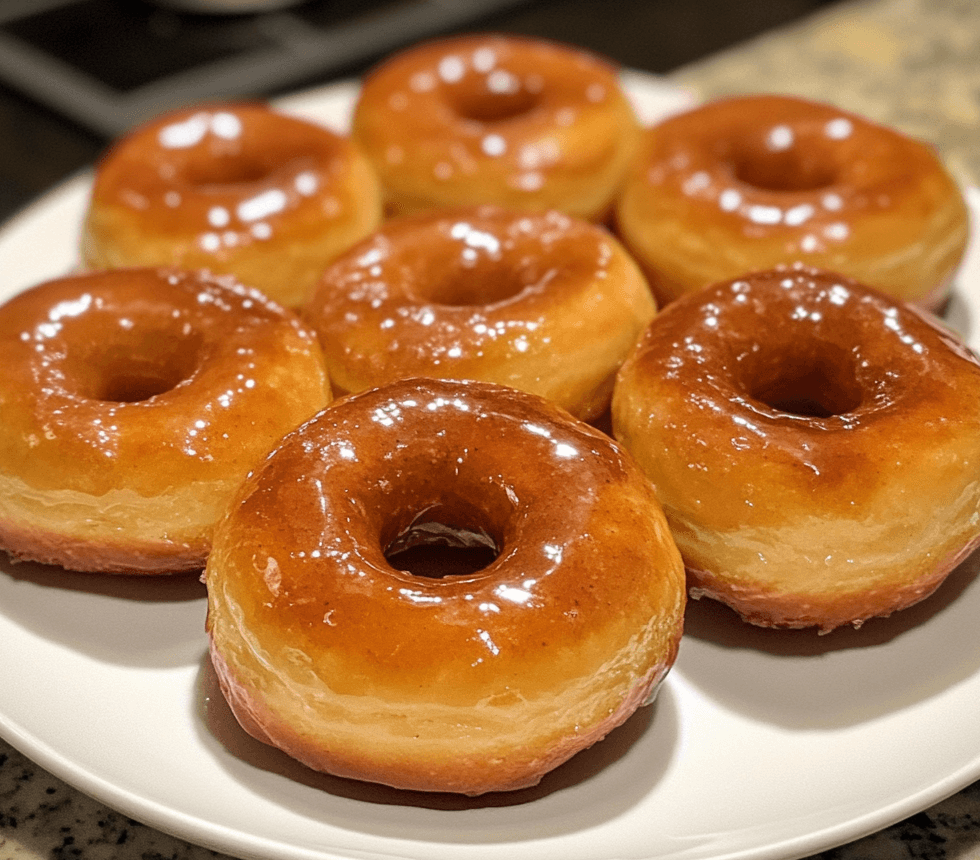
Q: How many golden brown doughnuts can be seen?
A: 7